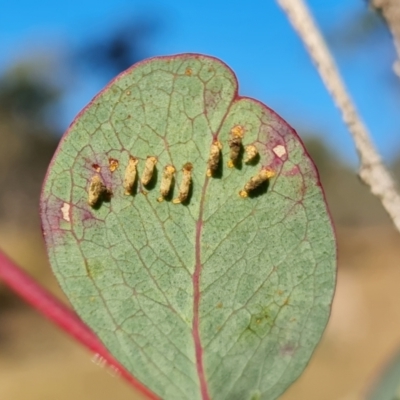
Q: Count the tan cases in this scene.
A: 9